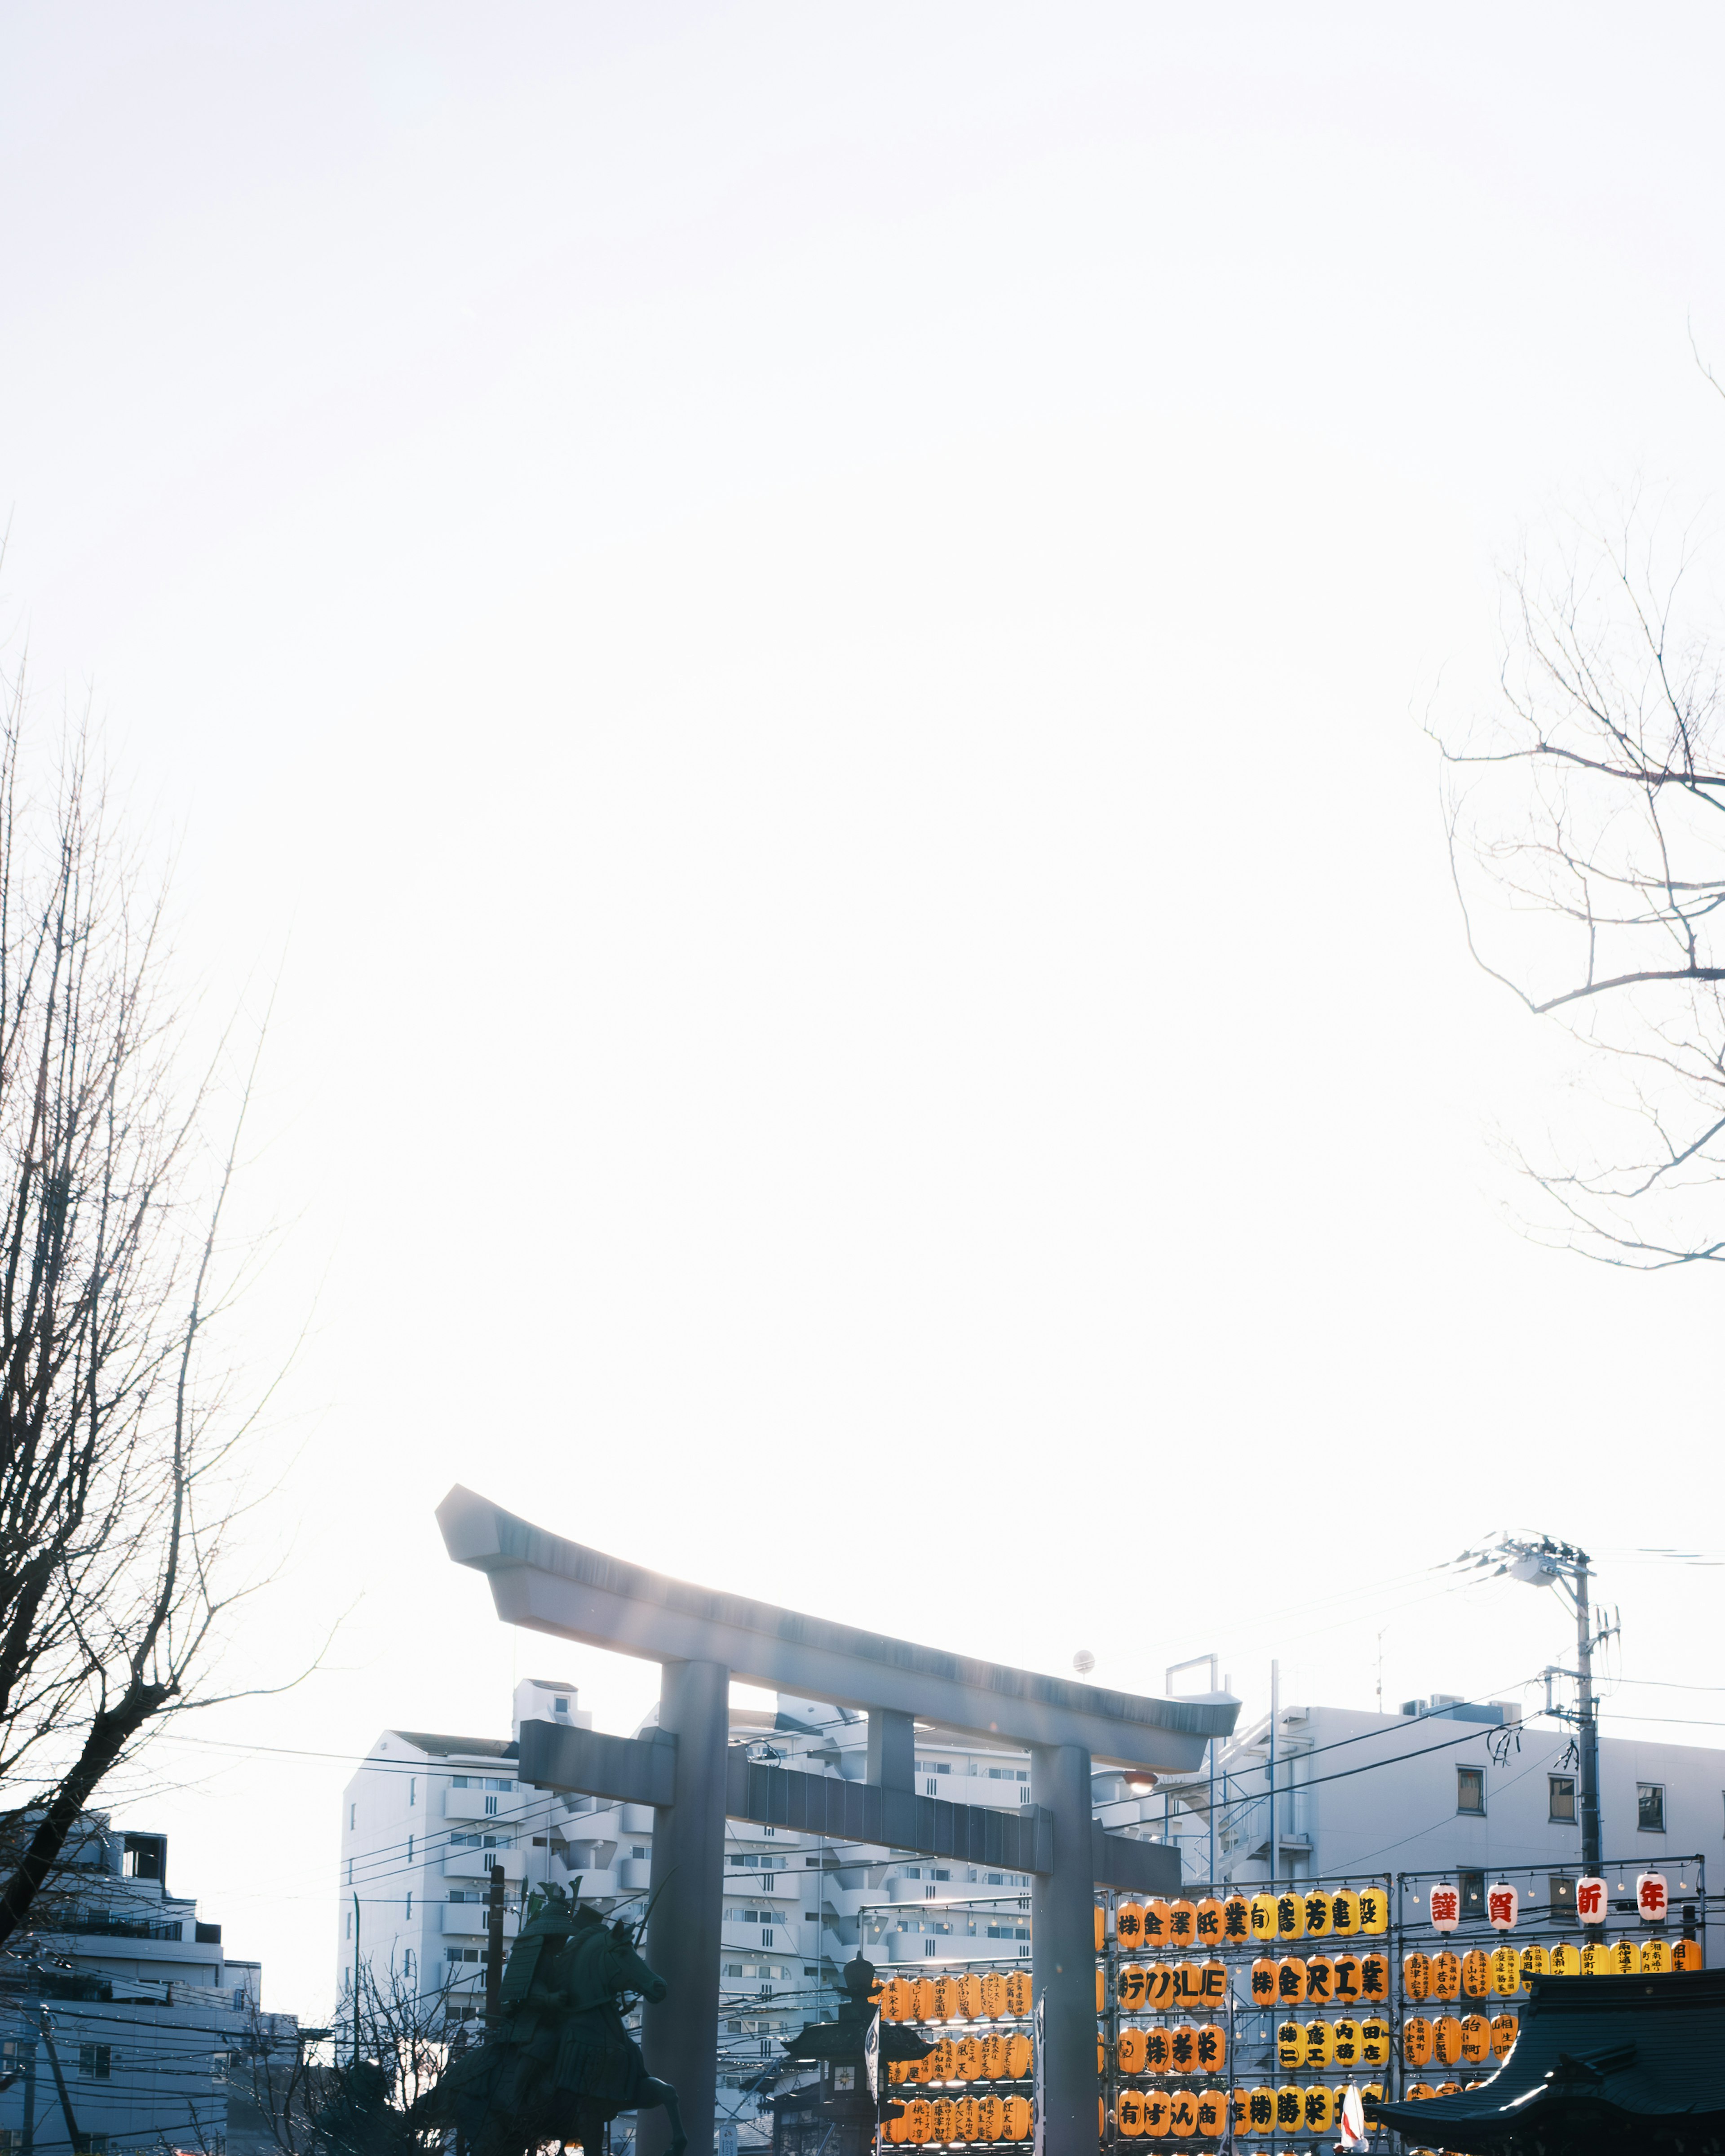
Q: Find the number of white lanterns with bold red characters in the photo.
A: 4